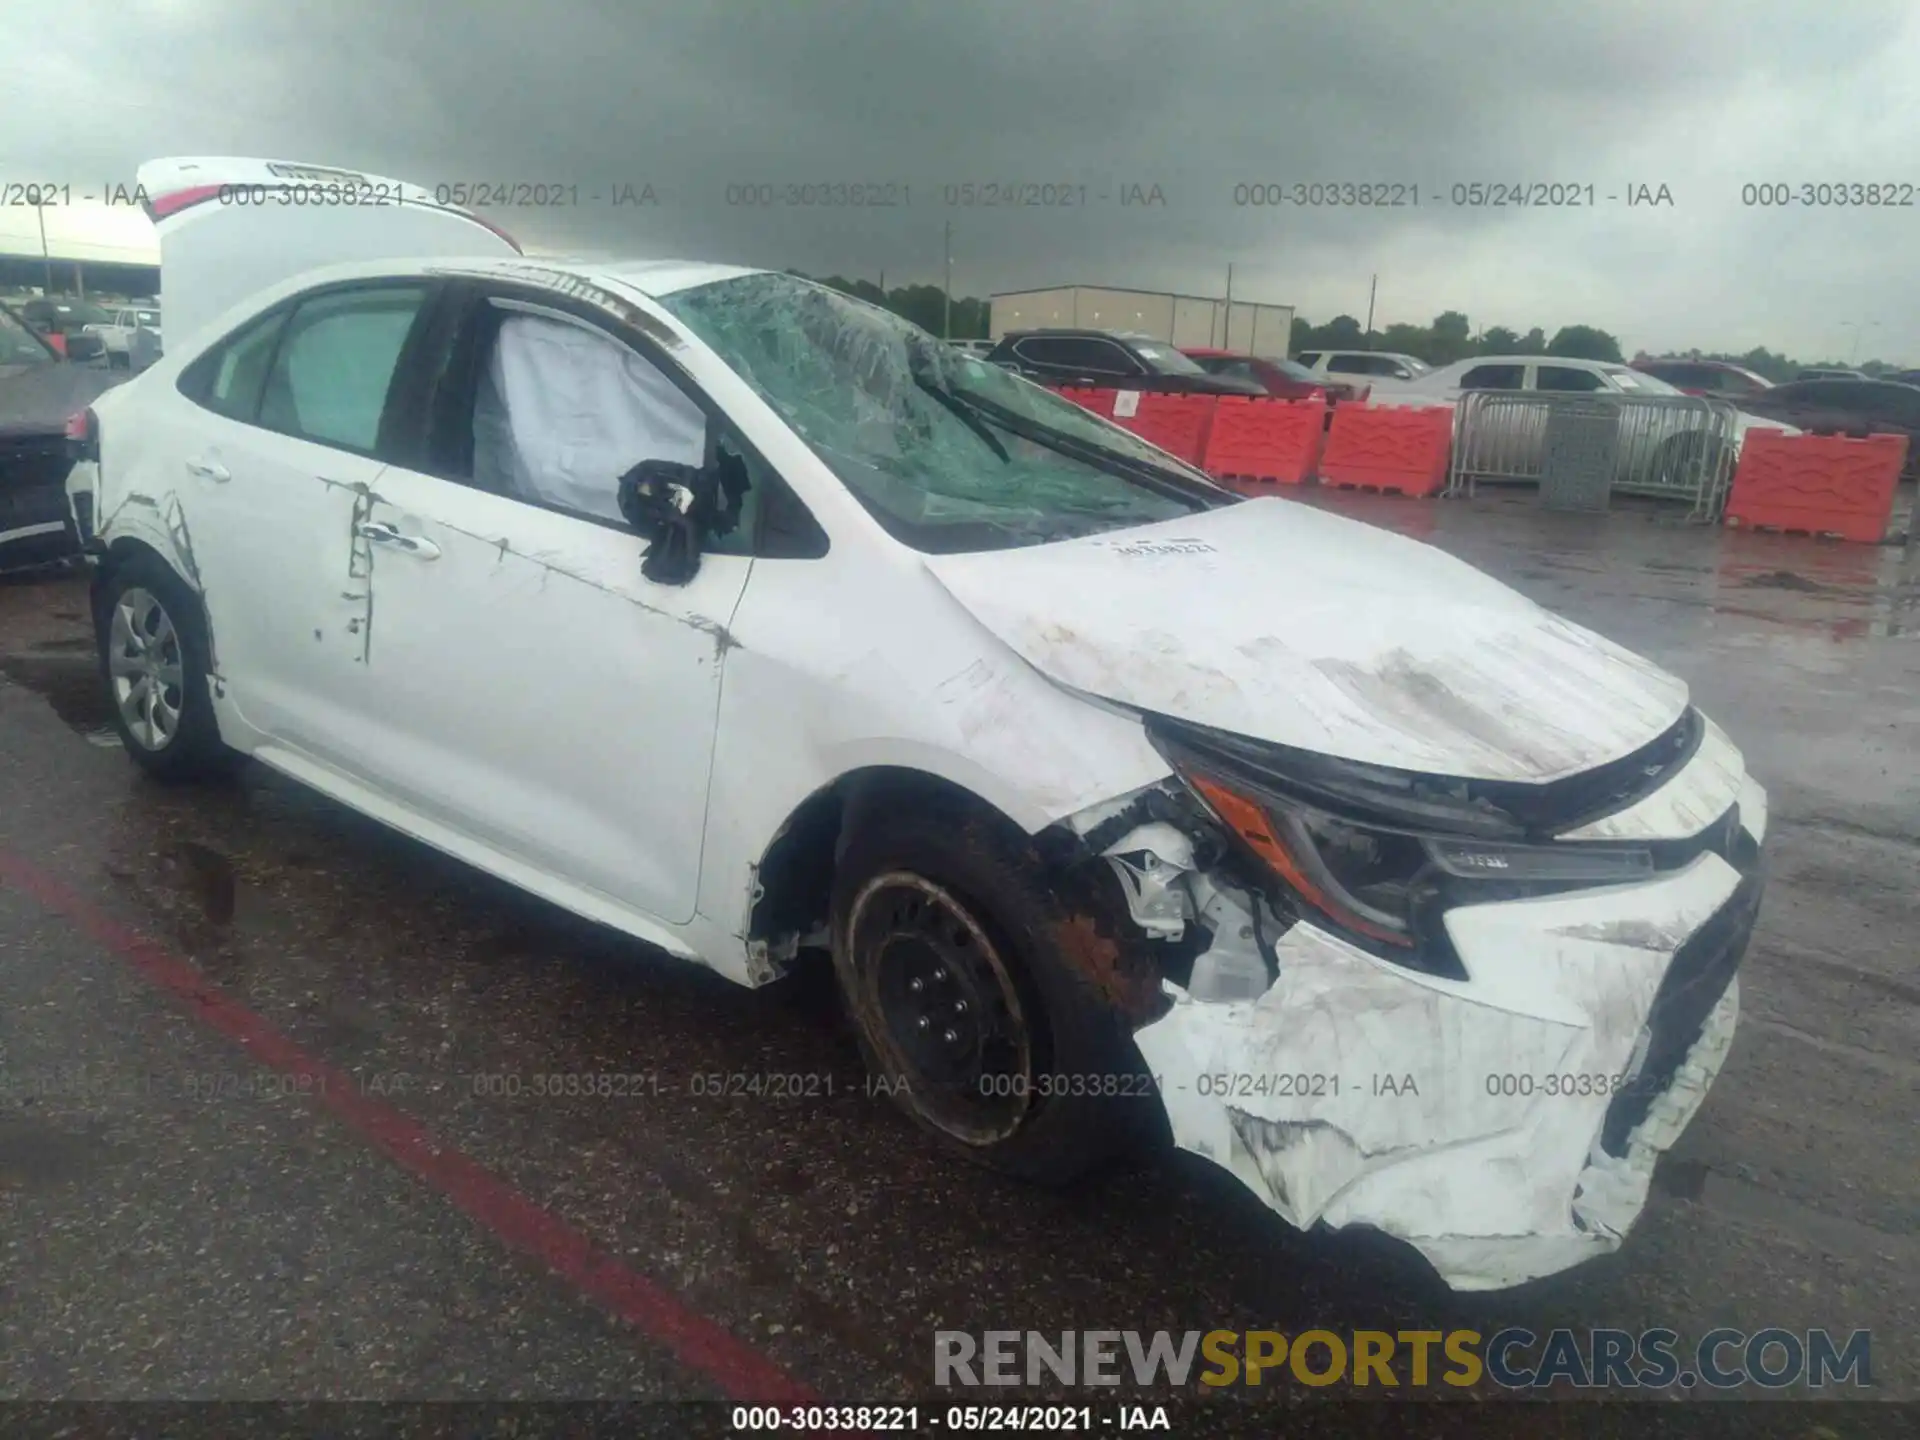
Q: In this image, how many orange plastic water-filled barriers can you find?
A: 5